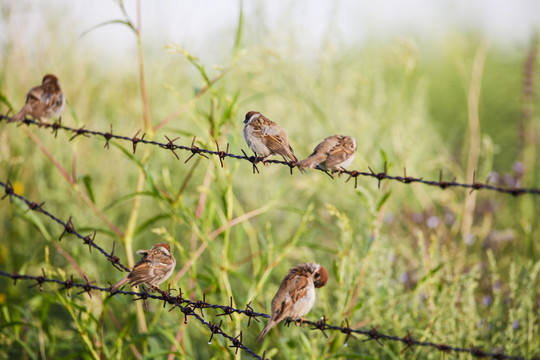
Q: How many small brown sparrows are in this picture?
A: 5